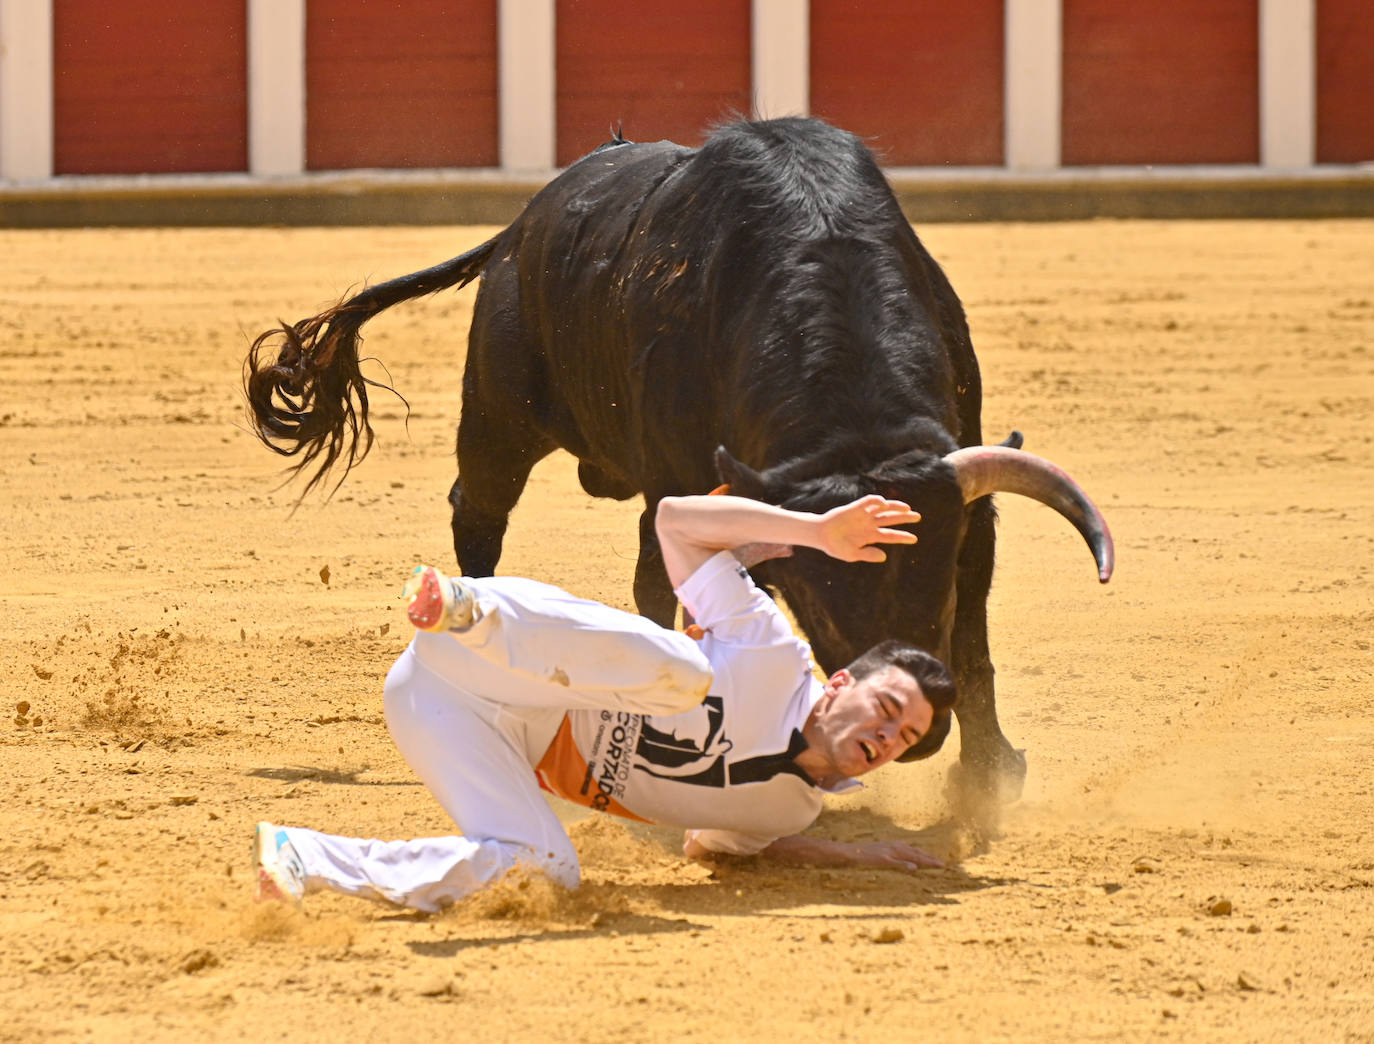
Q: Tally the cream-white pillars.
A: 6